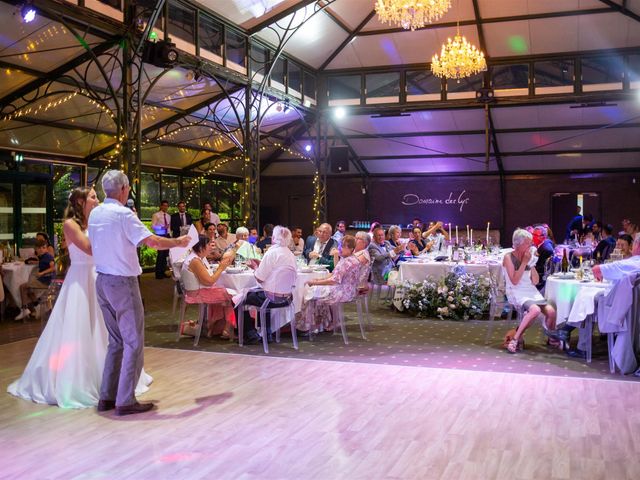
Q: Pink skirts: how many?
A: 1